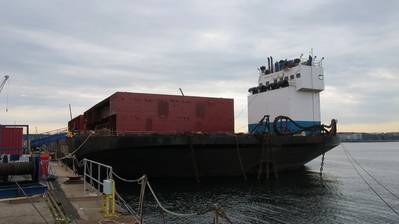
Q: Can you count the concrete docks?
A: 1